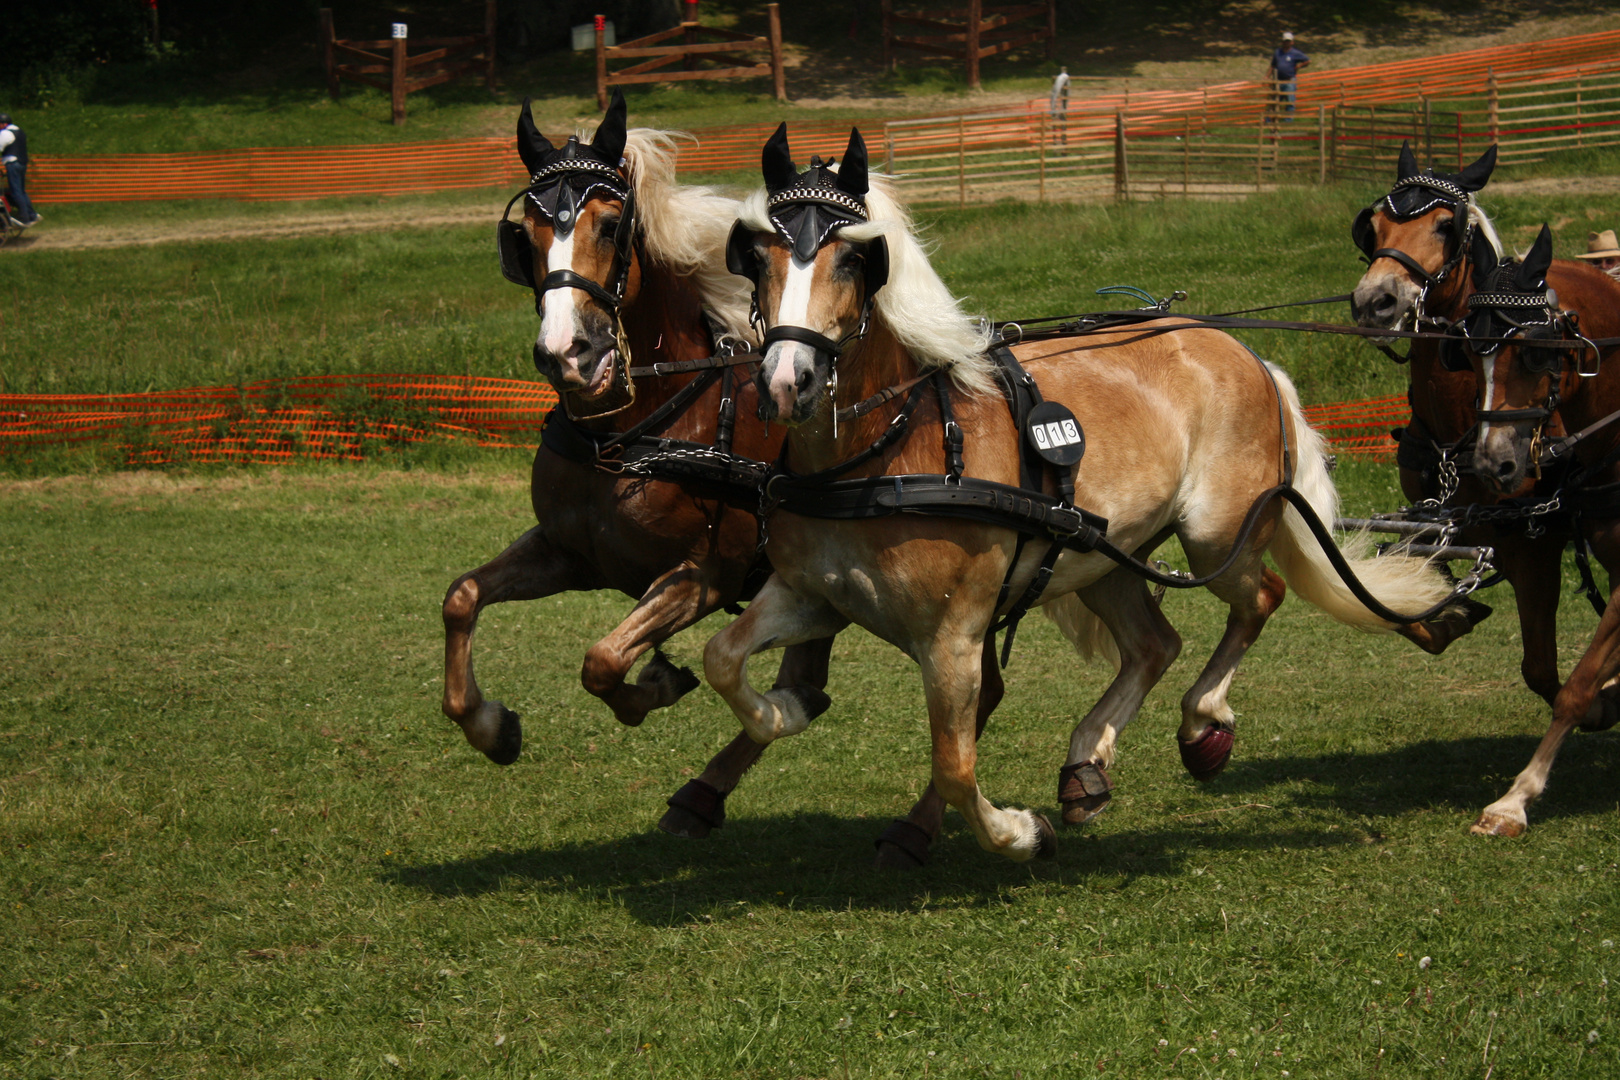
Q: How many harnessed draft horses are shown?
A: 4